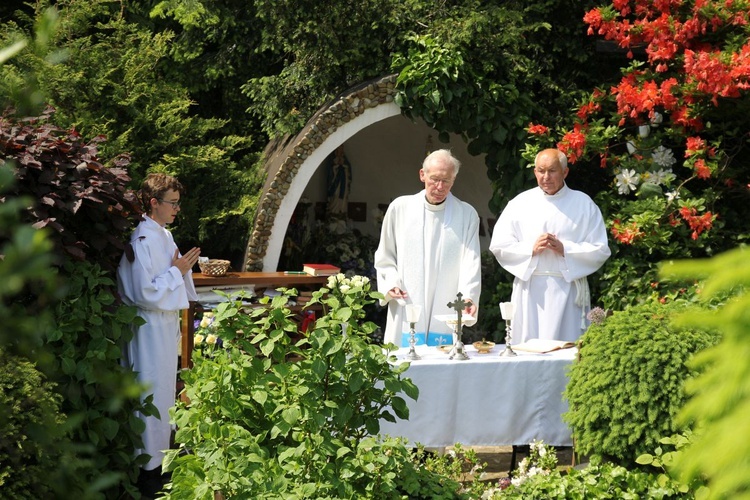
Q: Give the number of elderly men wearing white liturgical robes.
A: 2